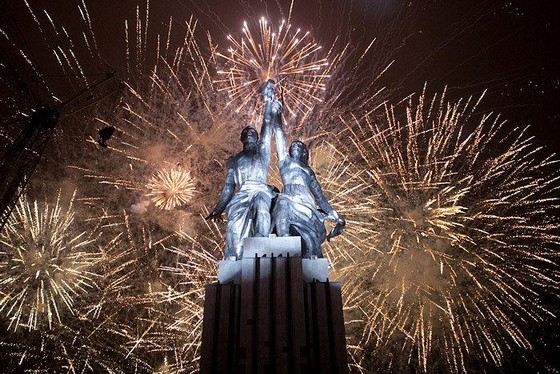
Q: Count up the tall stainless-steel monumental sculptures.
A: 1